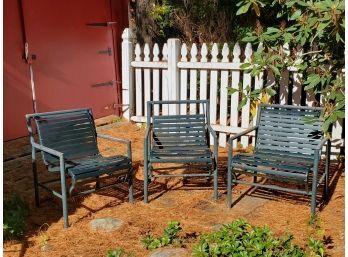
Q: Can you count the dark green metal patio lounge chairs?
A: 3